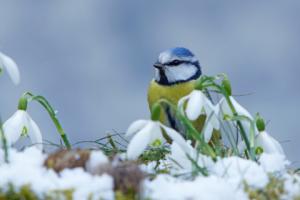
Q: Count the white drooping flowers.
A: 6